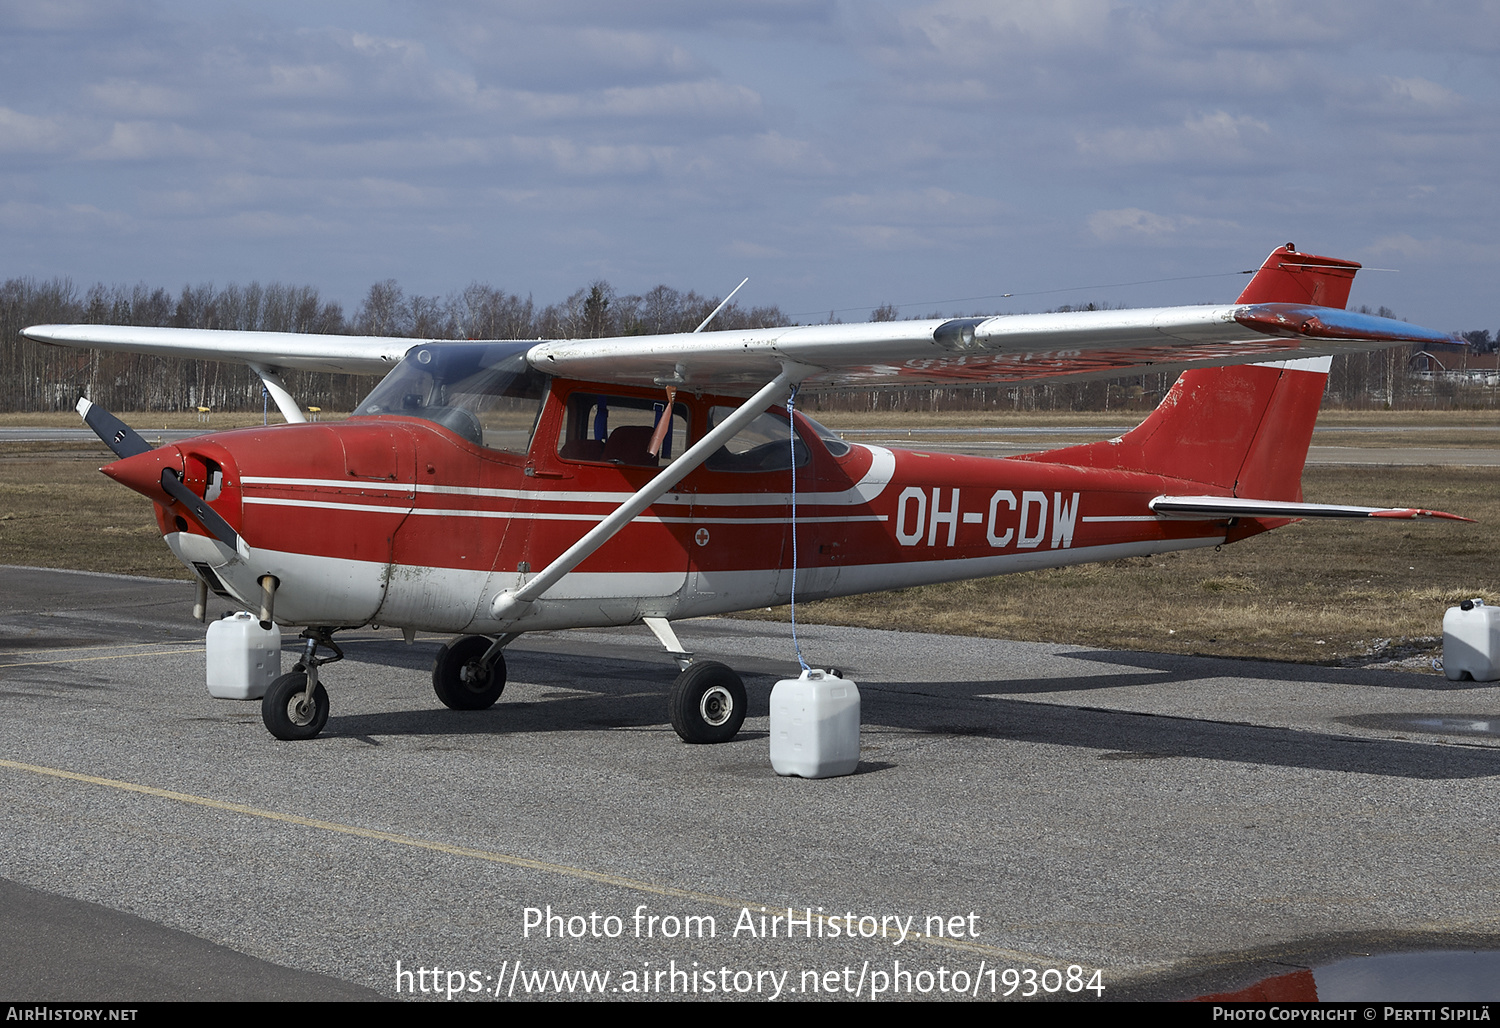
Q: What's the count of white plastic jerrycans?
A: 3